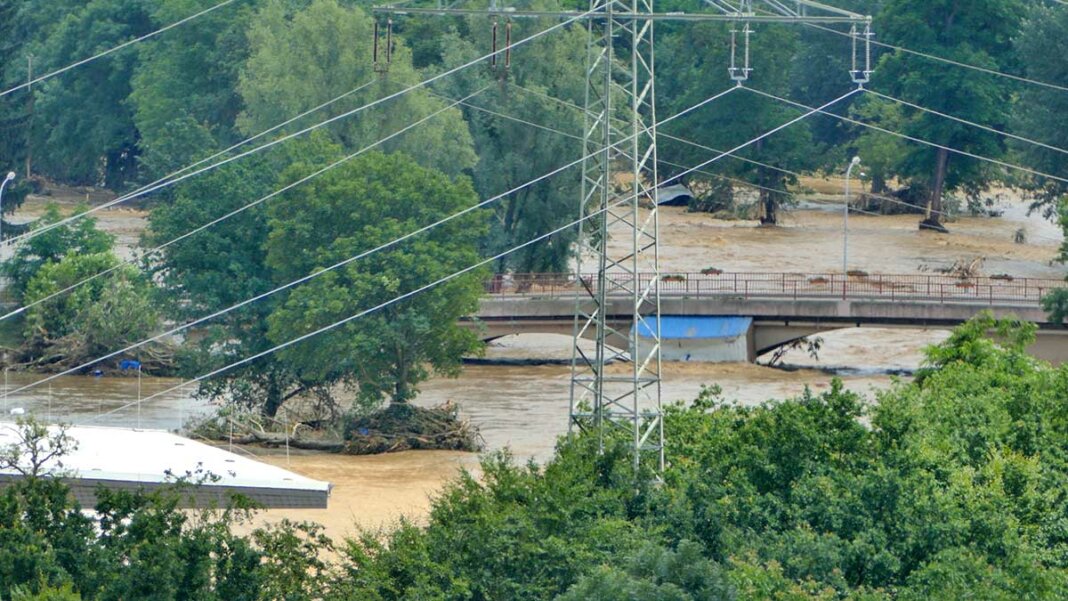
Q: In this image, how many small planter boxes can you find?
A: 6